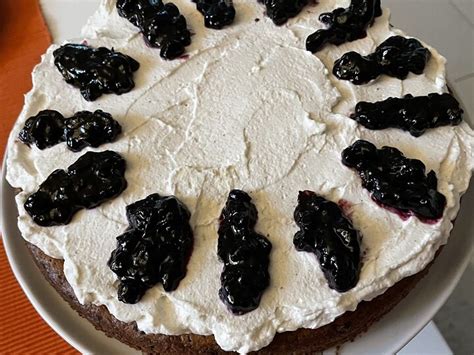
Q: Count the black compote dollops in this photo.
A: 13